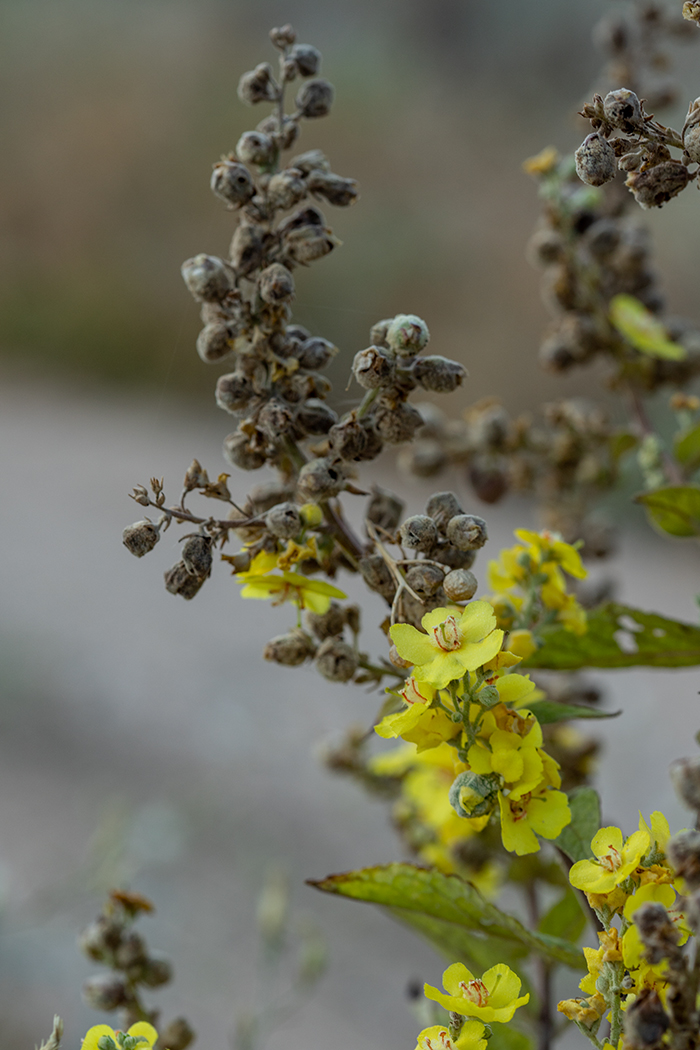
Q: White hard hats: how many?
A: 0